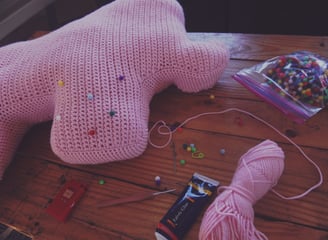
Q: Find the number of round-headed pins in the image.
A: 6